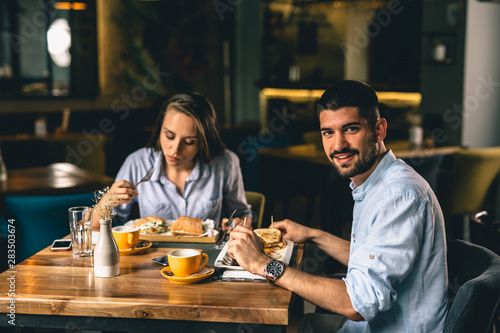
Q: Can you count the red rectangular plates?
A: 0